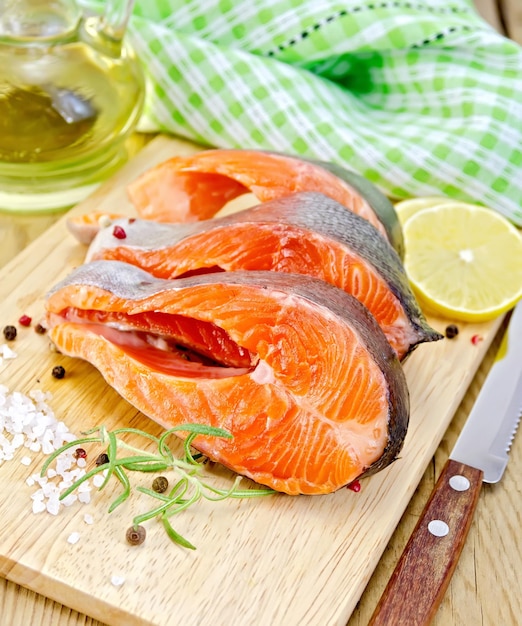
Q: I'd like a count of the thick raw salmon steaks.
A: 3